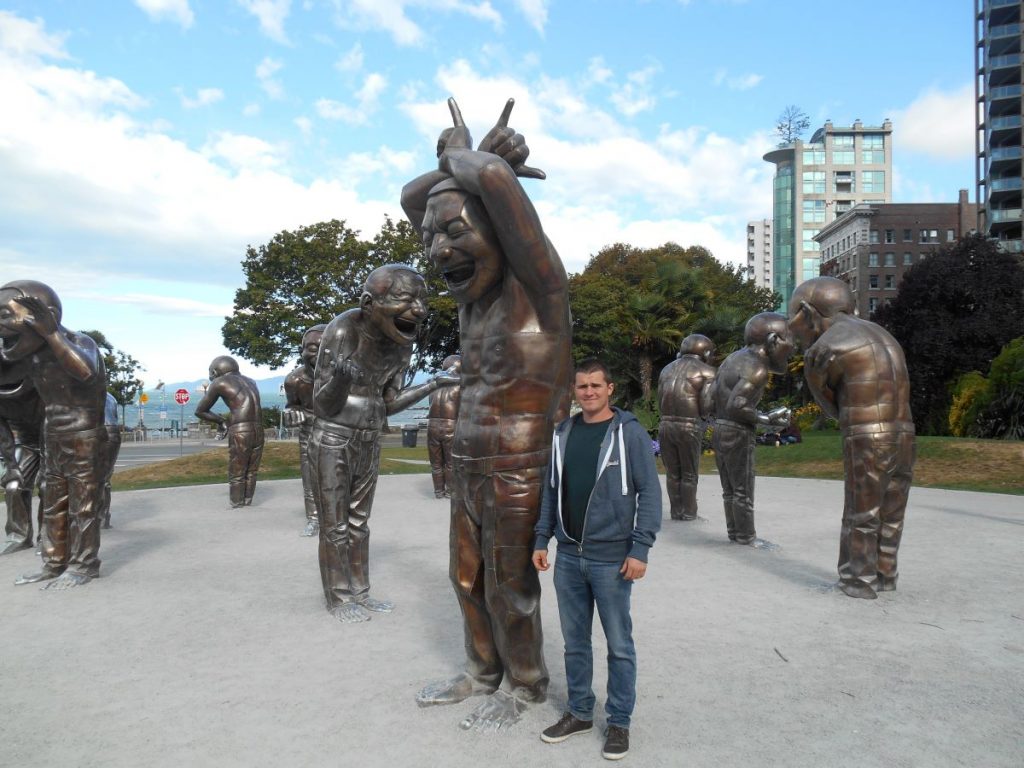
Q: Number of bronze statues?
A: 11